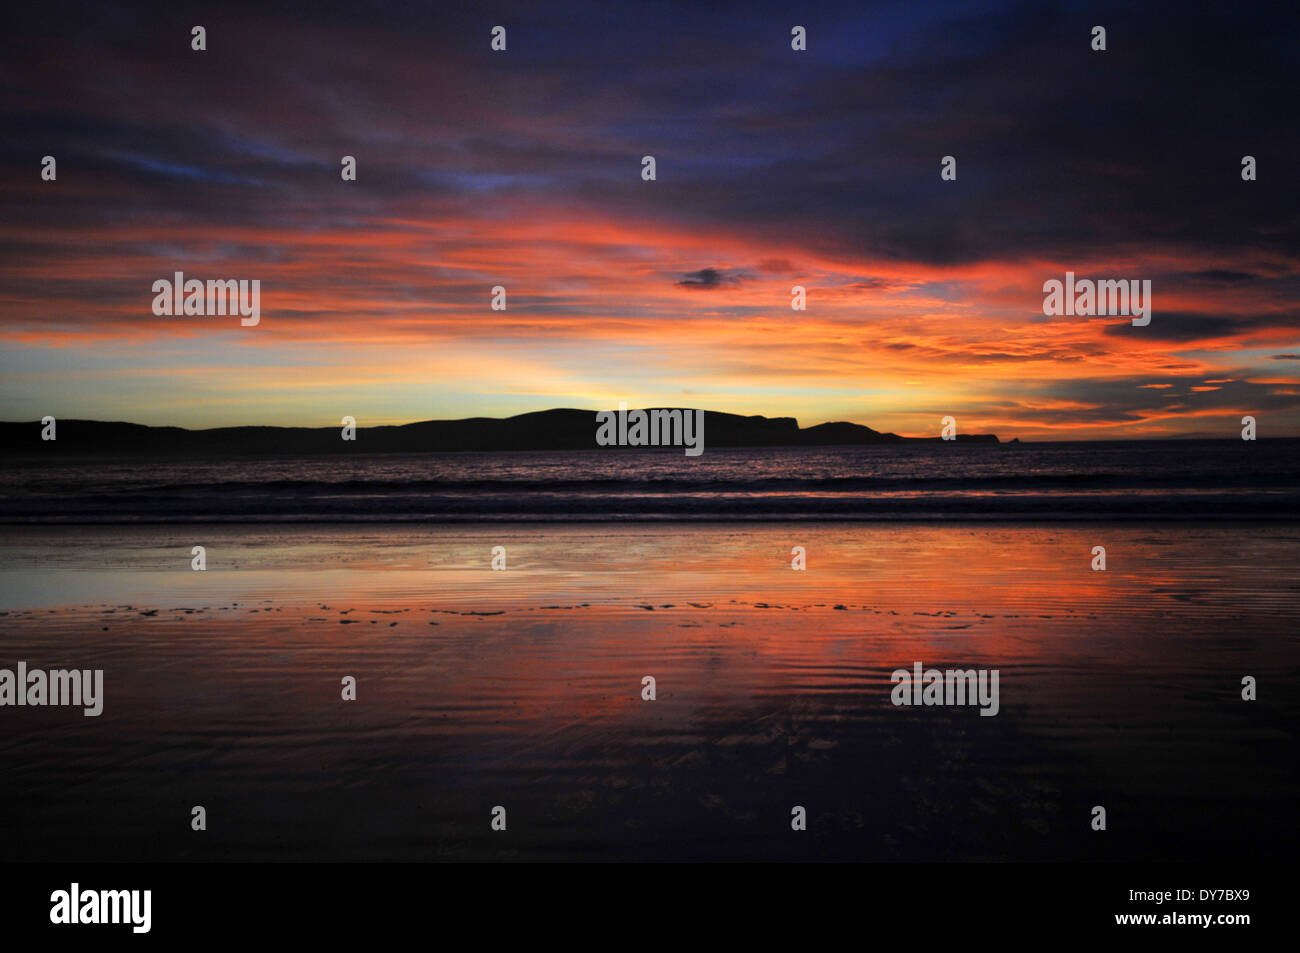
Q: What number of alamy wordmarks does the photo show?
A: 6